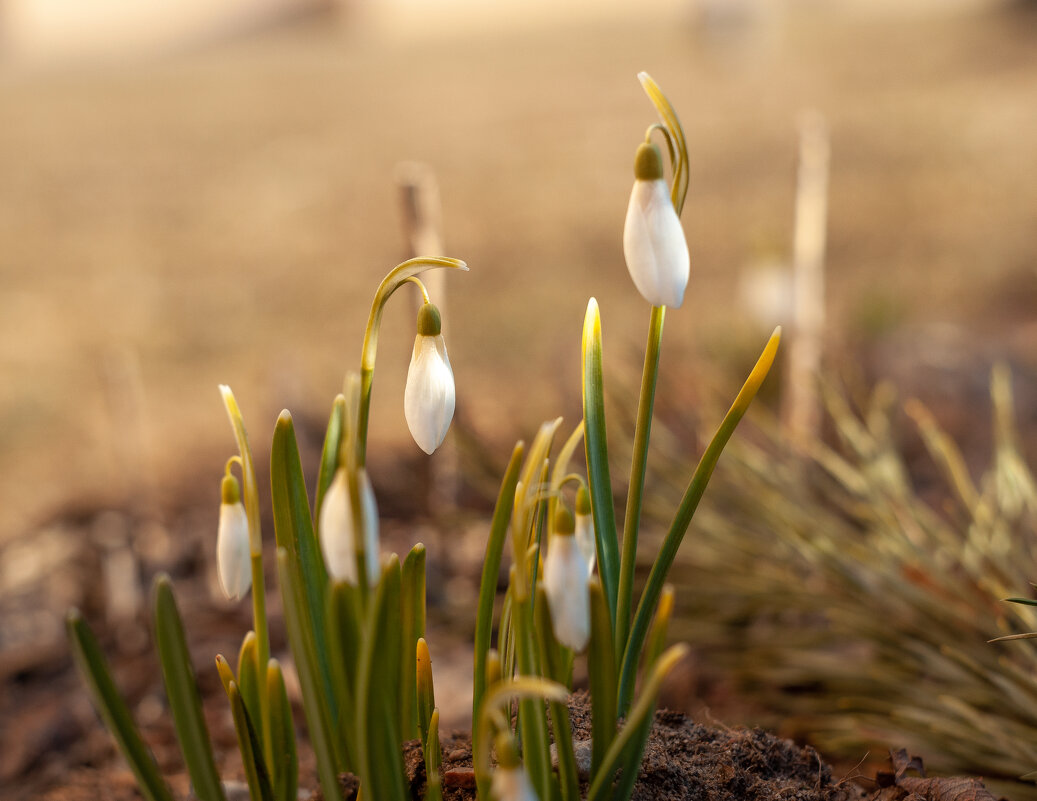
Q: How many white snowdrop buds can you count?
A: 7